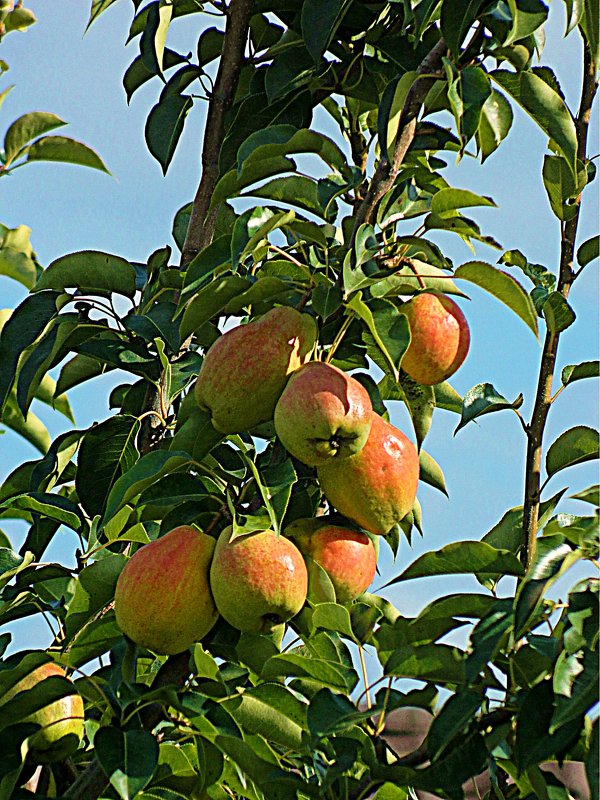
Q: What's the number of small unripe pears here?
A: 0